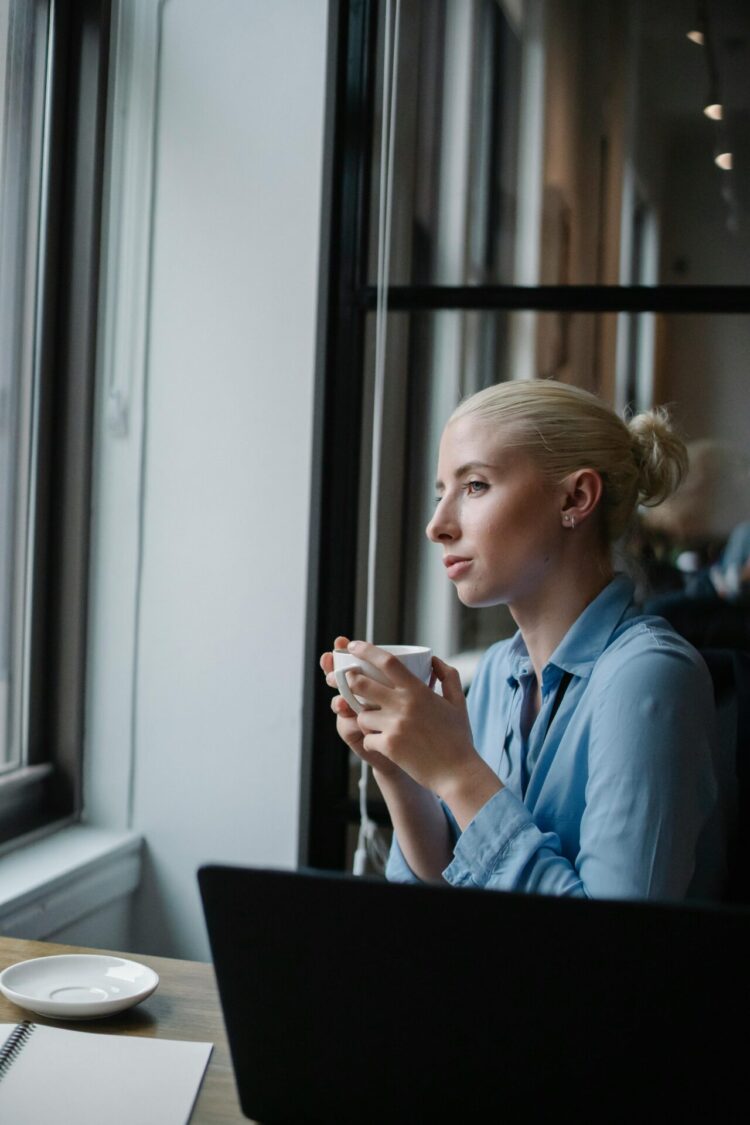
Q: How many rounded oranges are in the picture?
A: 0